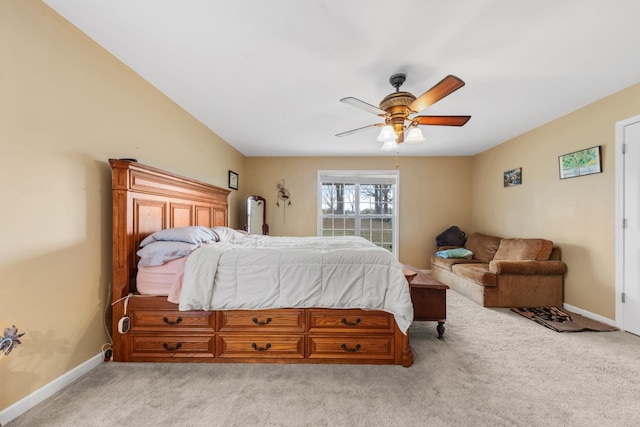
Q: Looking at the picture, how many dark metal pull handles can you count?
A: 6